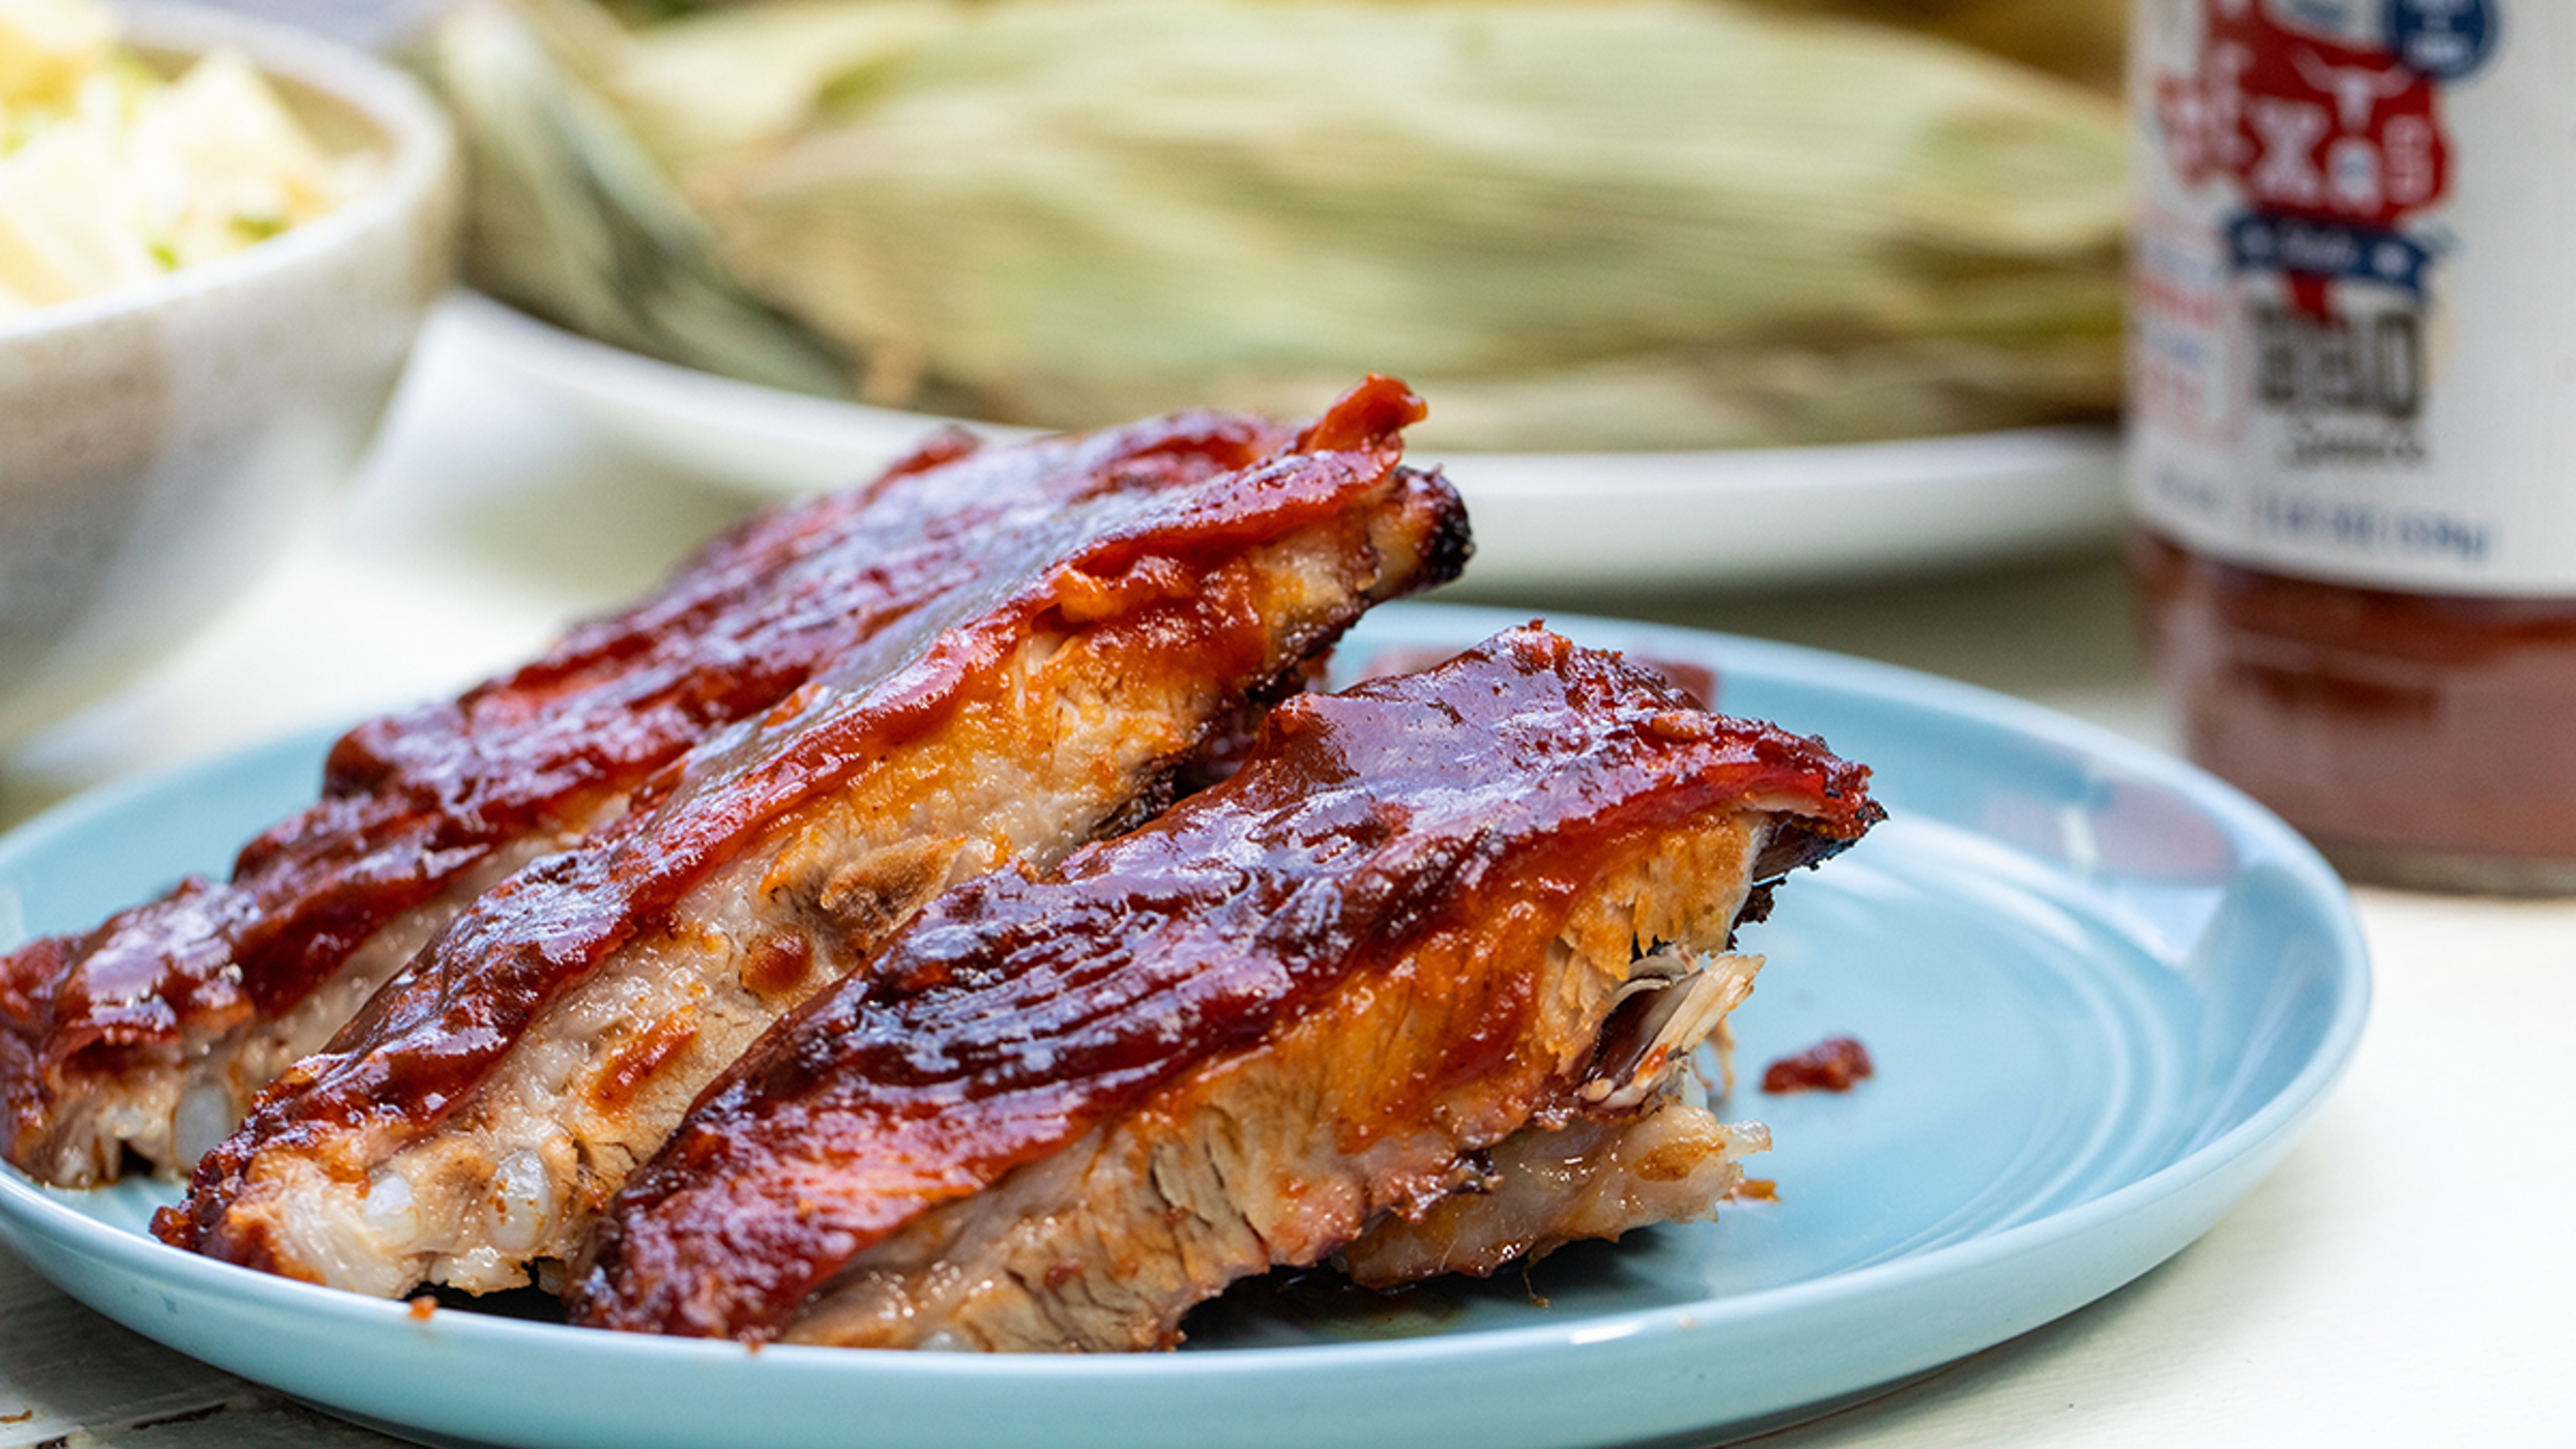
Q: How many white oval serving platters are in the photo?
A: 1